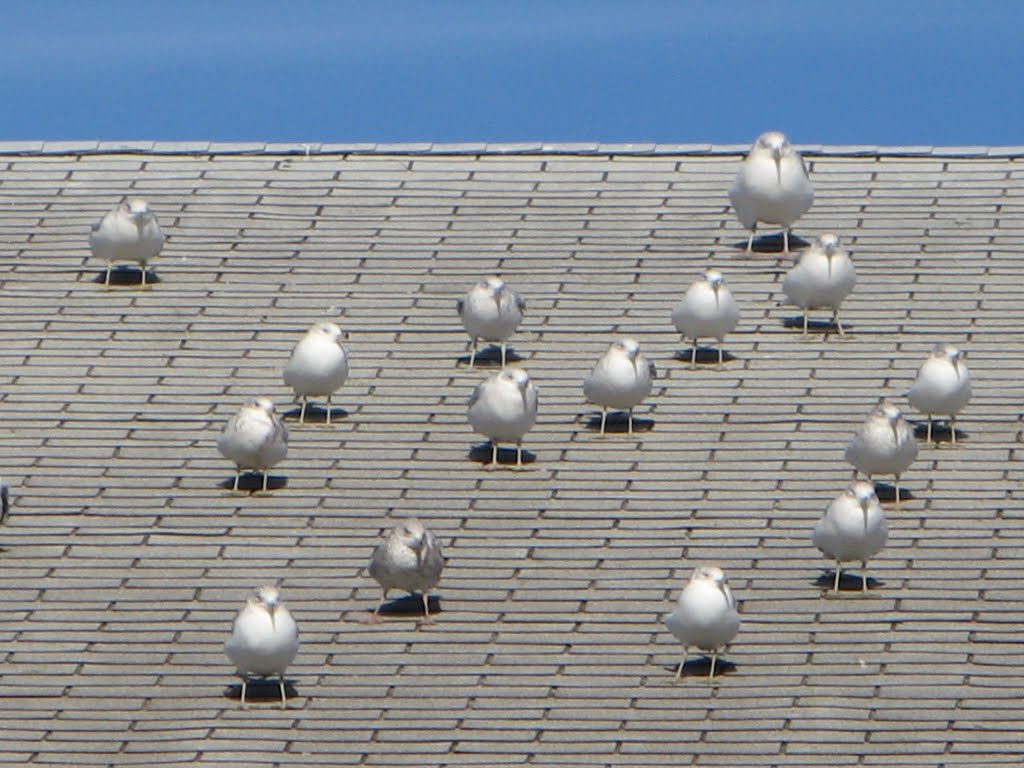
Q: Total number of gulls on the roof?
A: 15